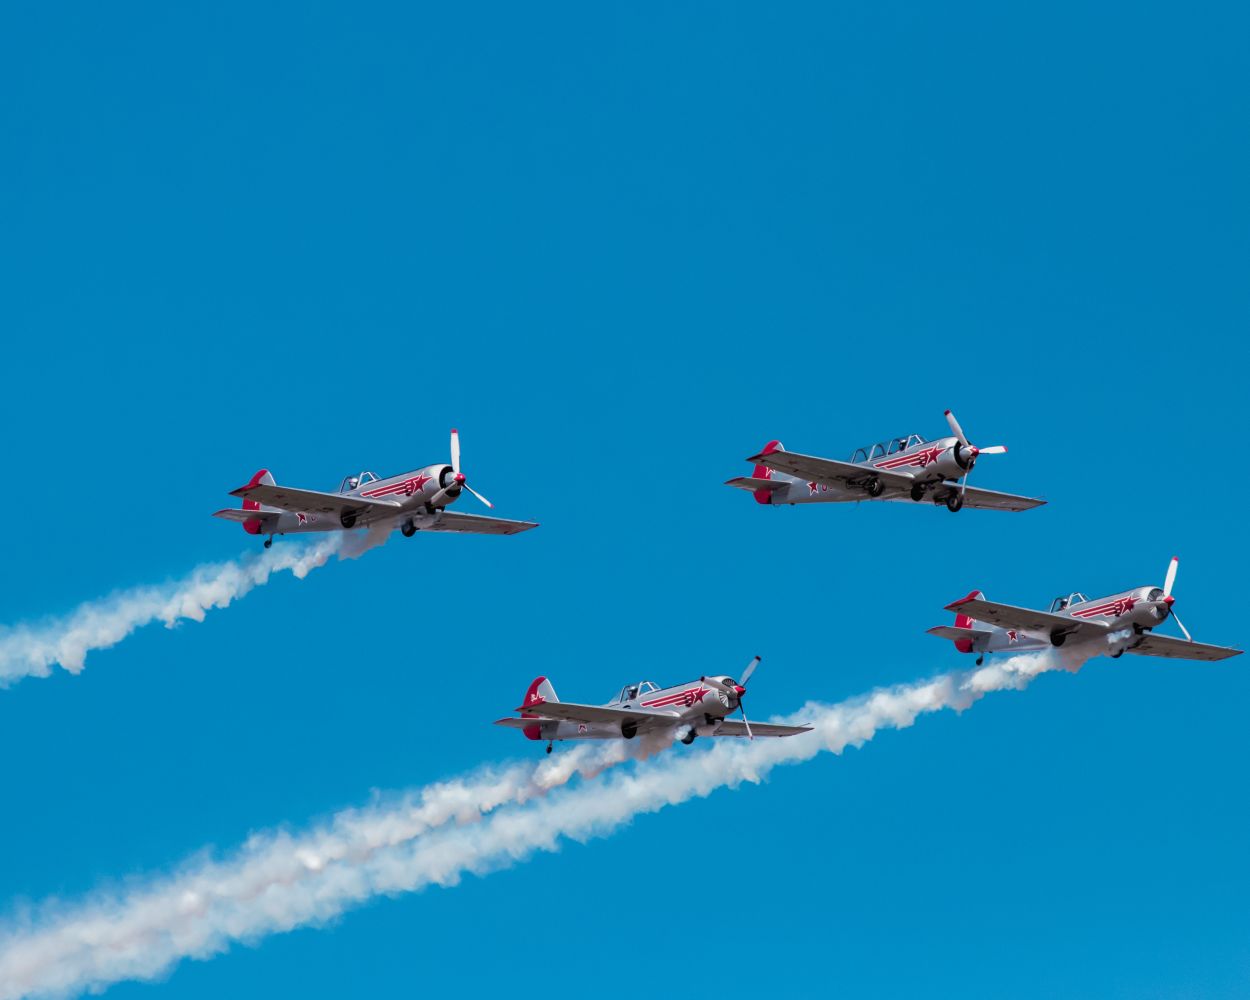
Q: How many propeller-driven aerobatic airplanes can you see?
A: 4